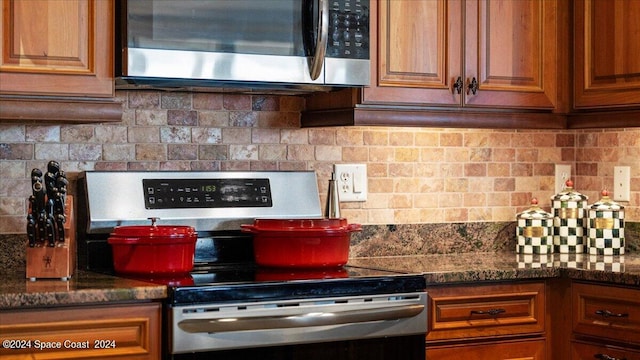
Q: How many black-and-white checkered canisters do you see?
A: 3